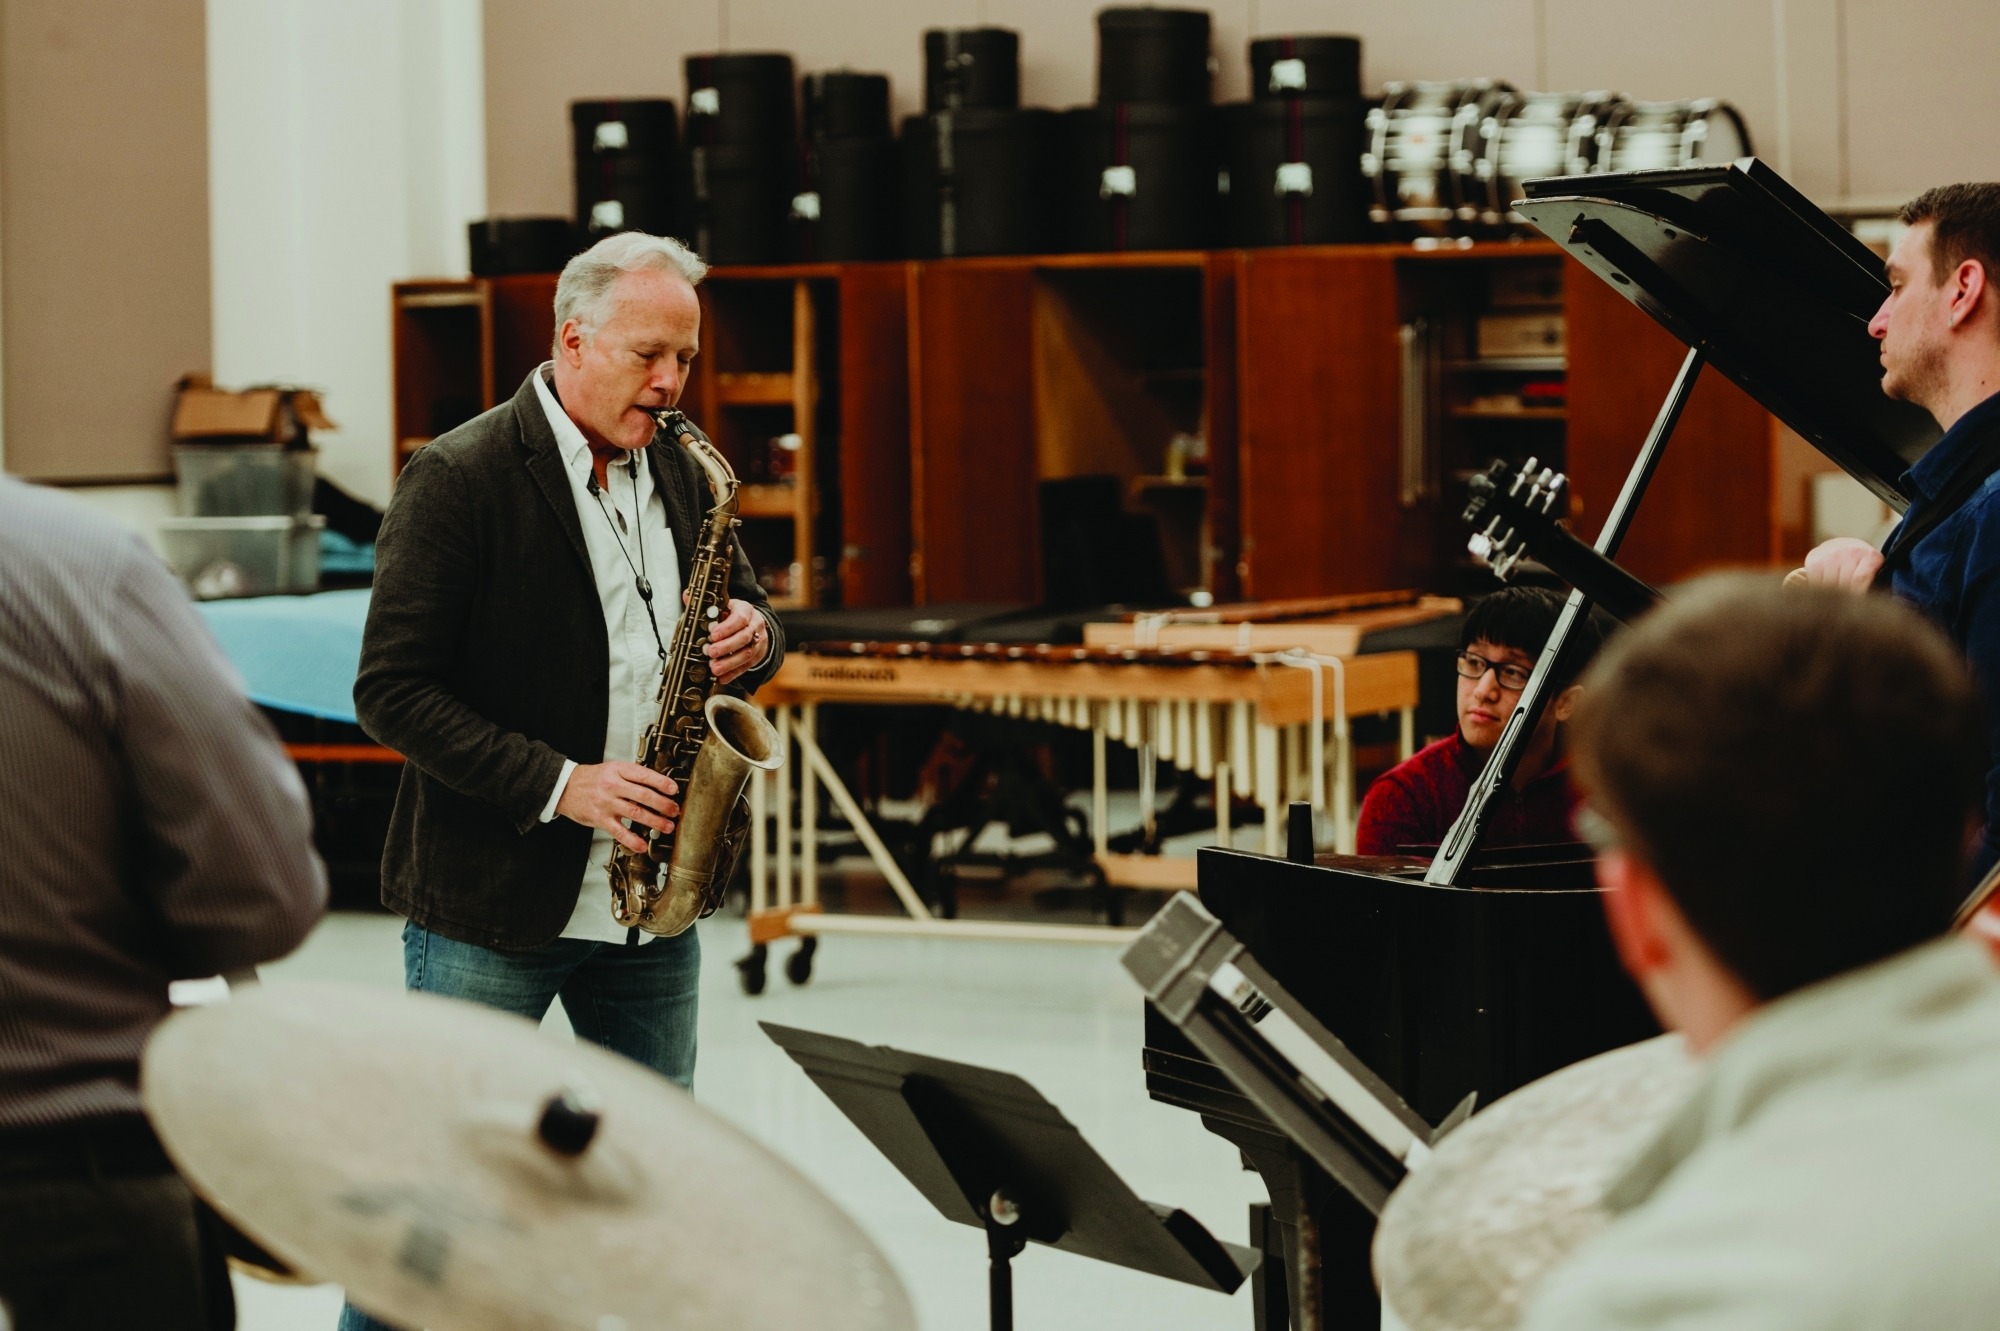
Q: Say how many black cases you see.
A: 13